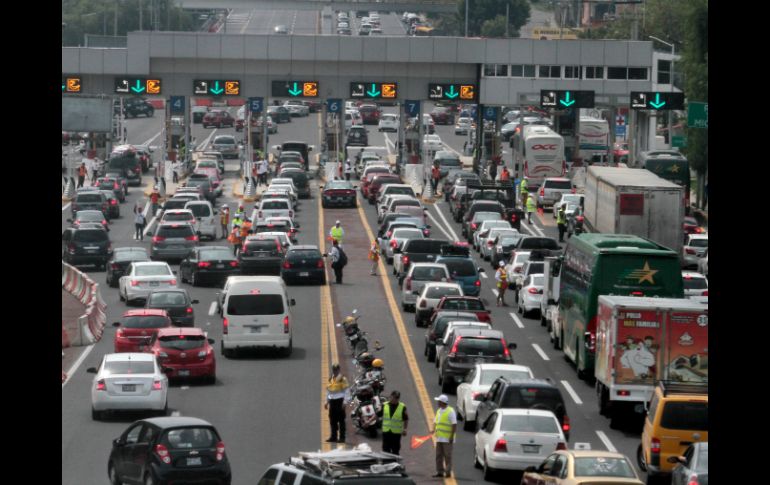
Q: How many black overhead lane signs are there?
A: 8